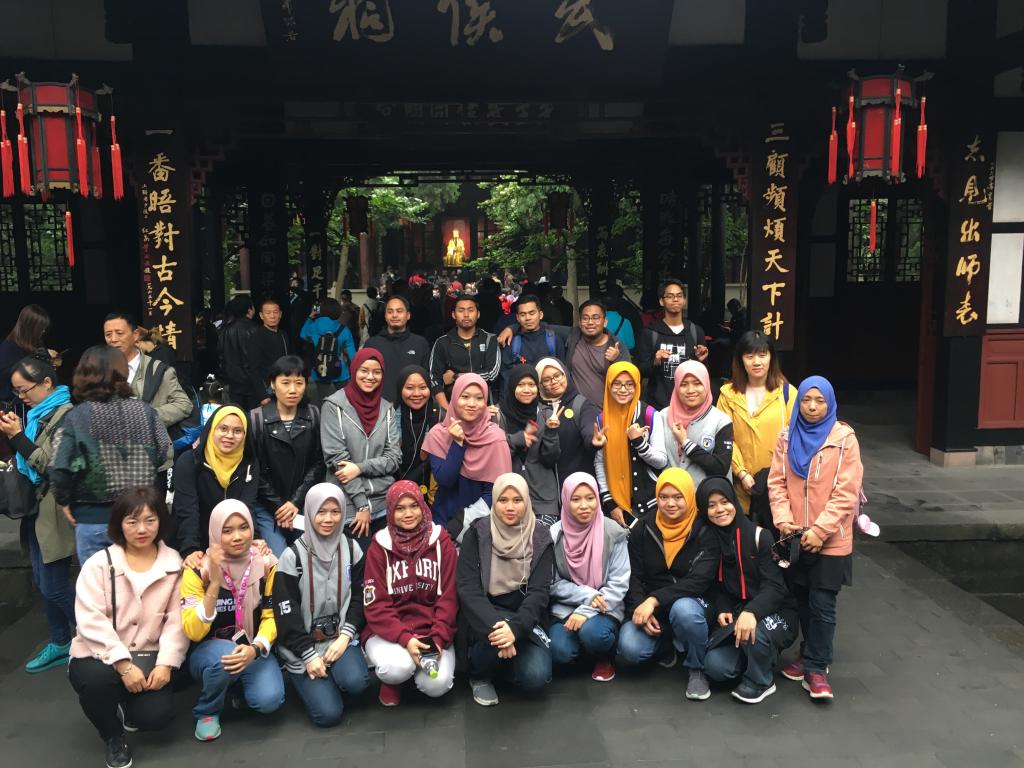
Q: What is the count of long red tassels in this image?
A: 11